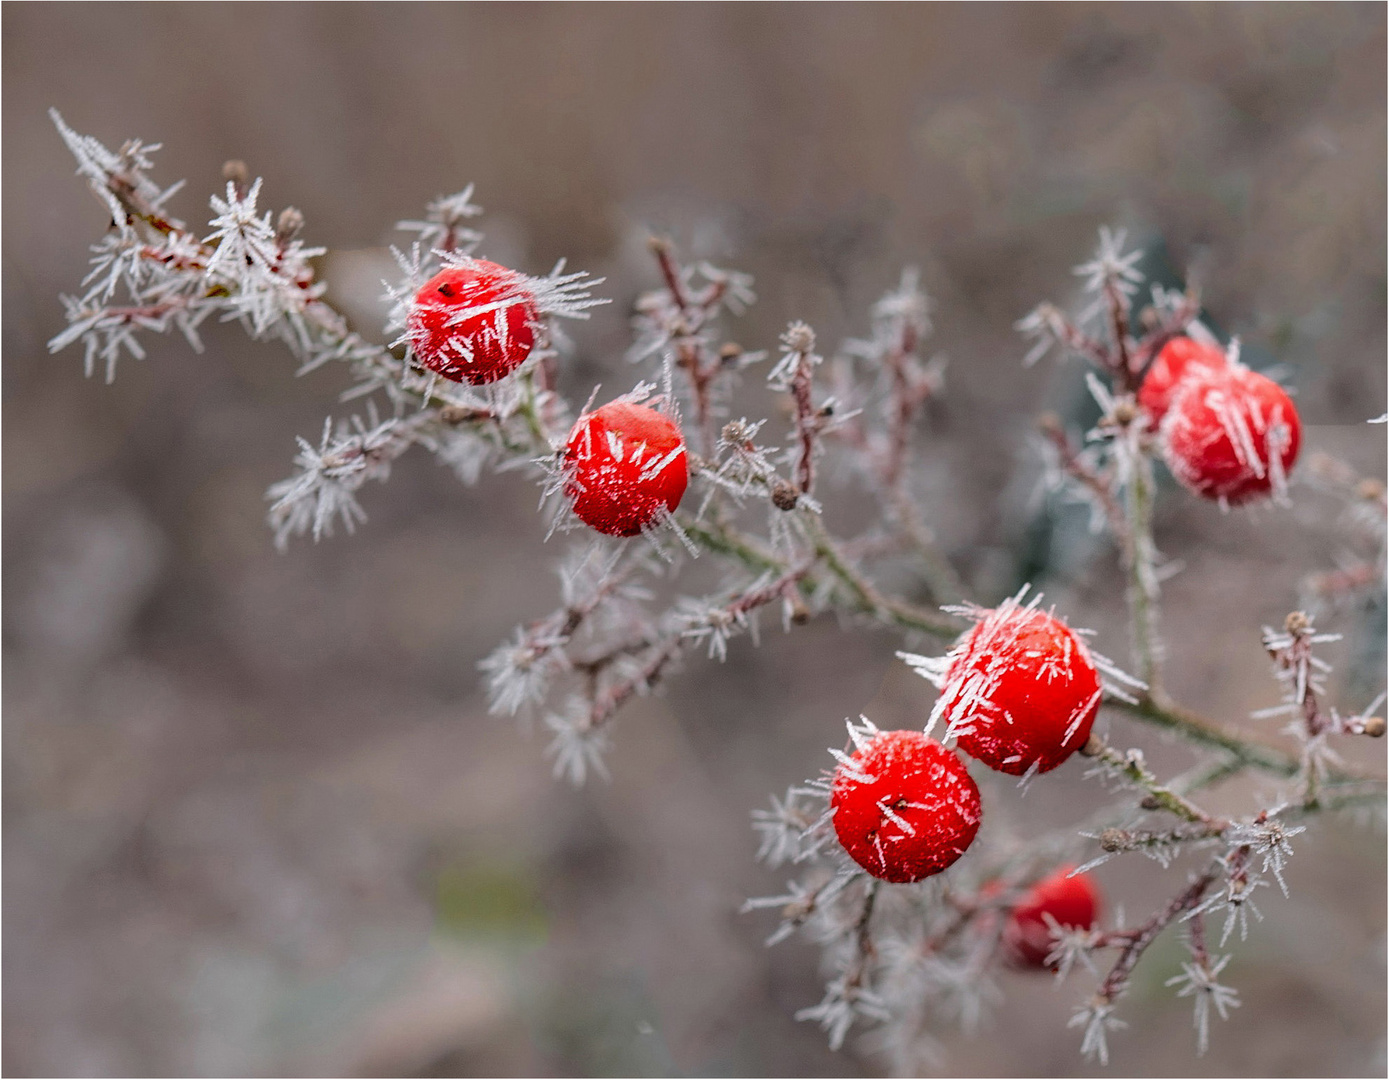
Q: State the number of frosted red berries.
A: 7